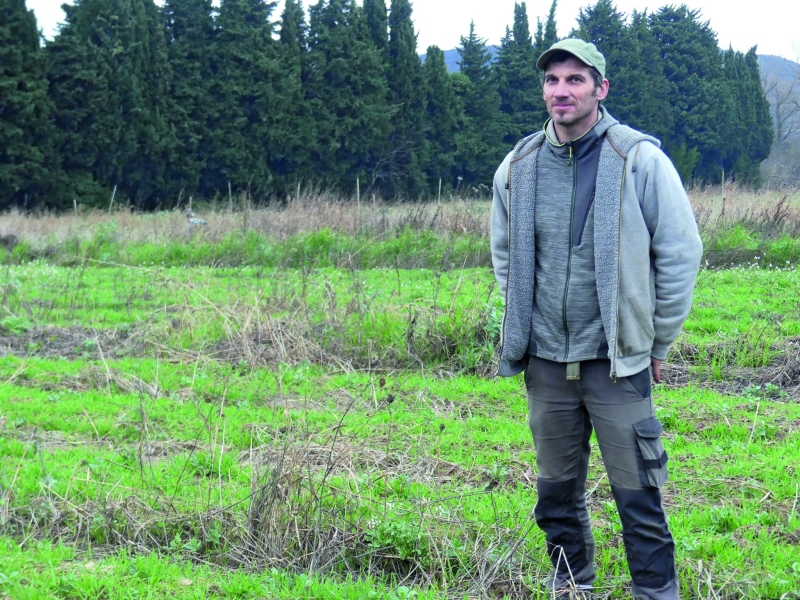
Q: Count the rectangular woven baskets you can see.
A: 0